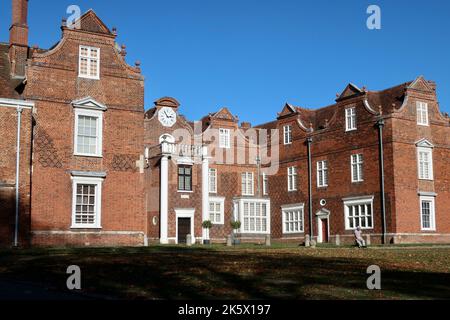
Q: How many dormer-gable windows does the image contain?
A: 5